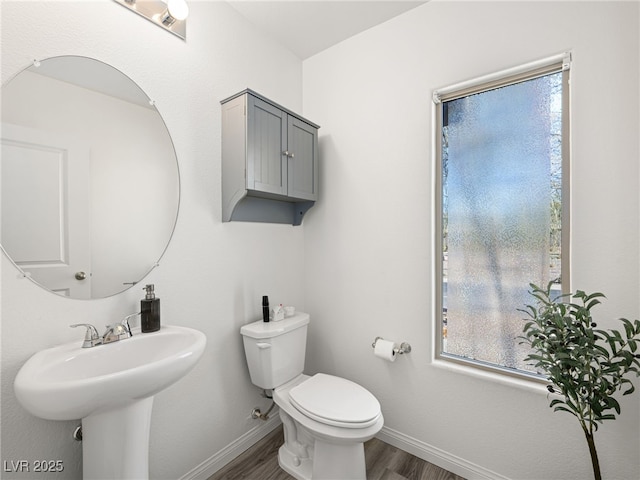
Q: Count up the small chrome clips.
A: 4